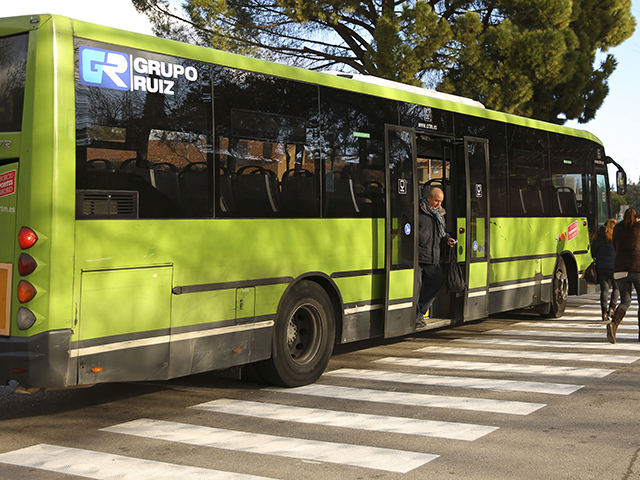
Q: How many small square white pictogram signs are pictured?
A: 2